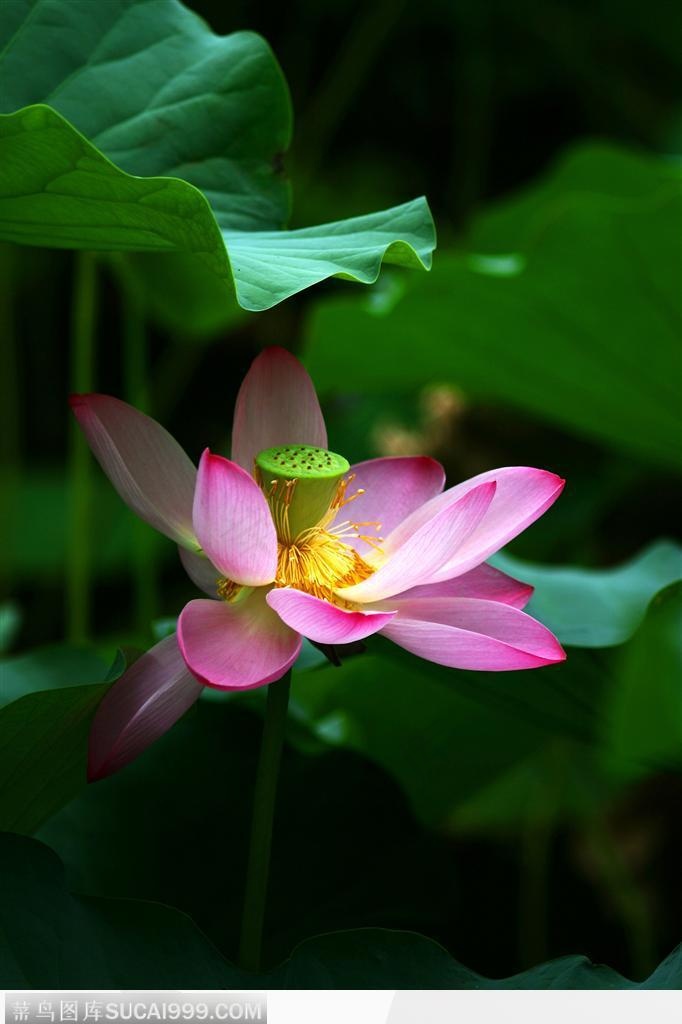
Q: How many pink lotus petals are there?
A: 12